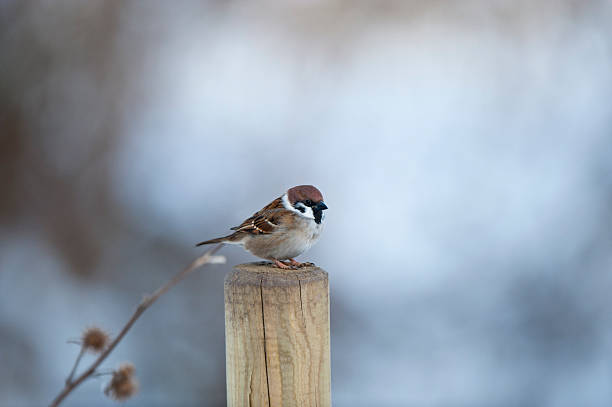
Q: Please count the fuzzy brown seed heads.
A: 2